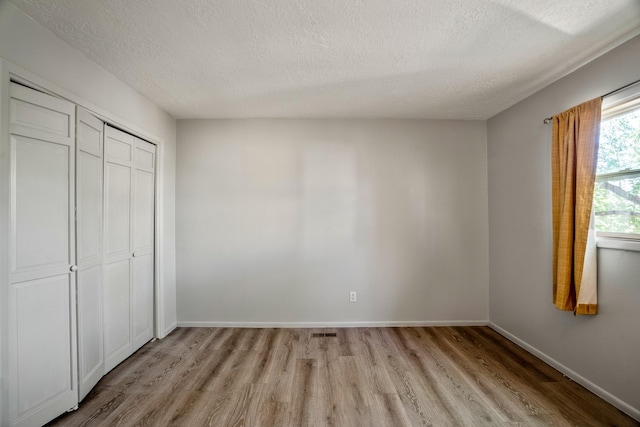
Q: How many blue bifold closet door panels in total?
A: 0